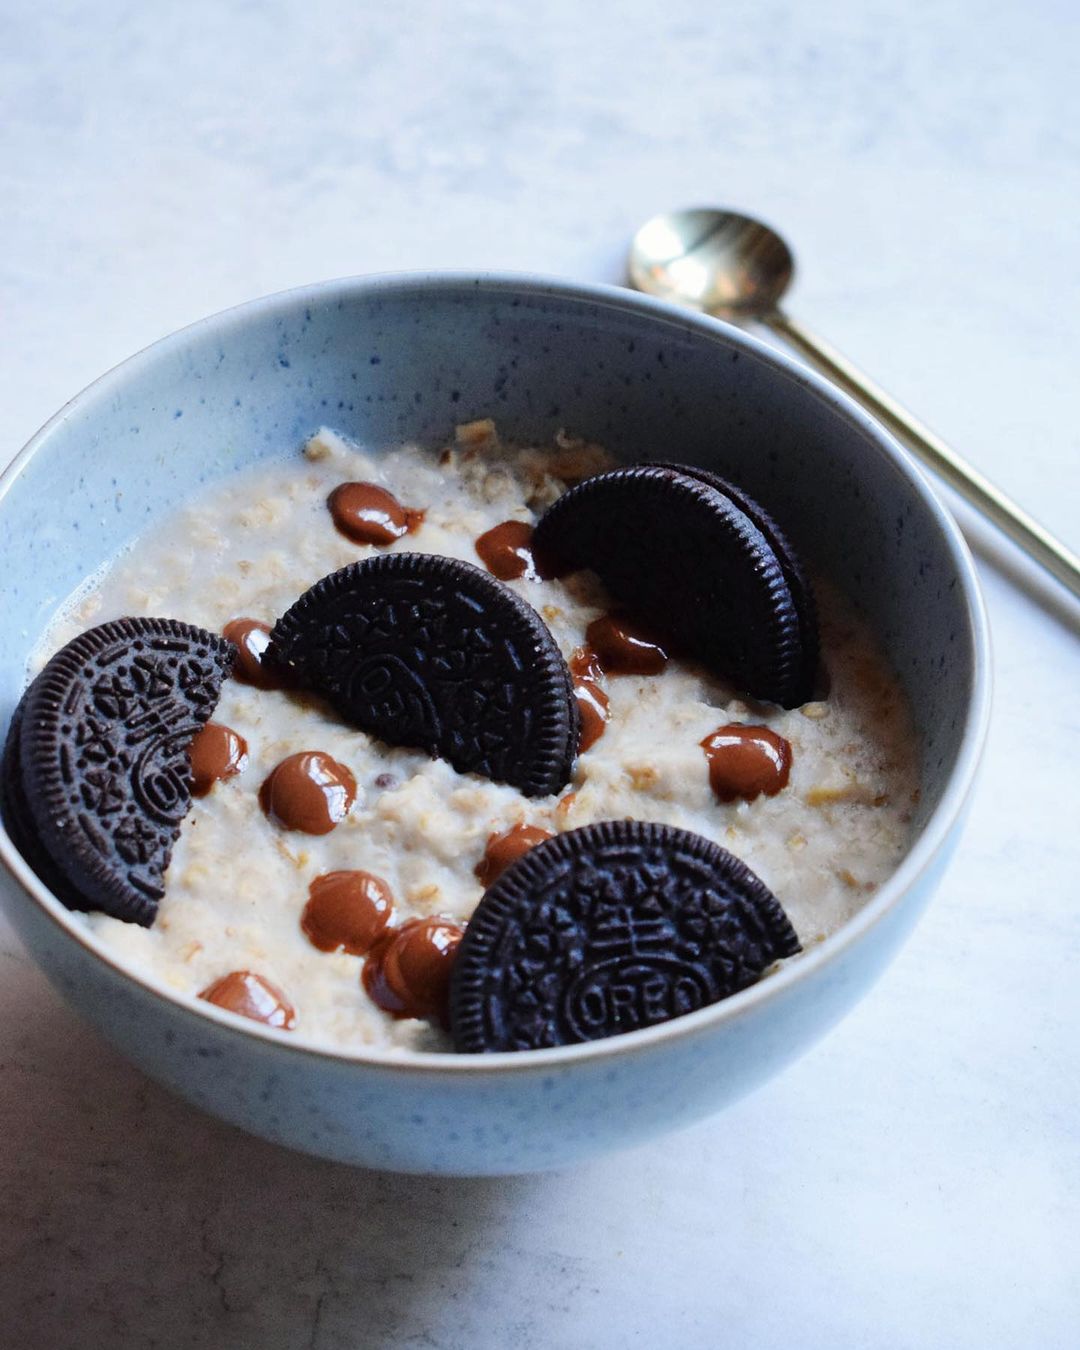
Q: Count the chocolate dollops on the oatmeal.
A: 12